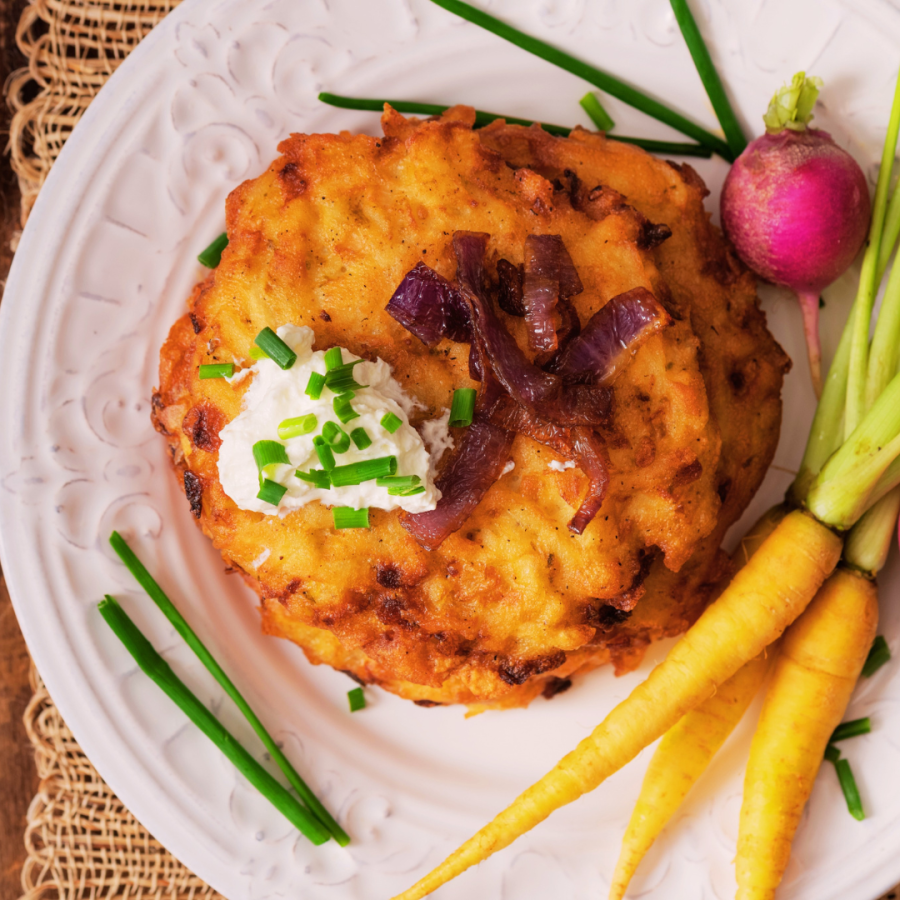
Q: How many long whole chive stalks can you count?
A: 5